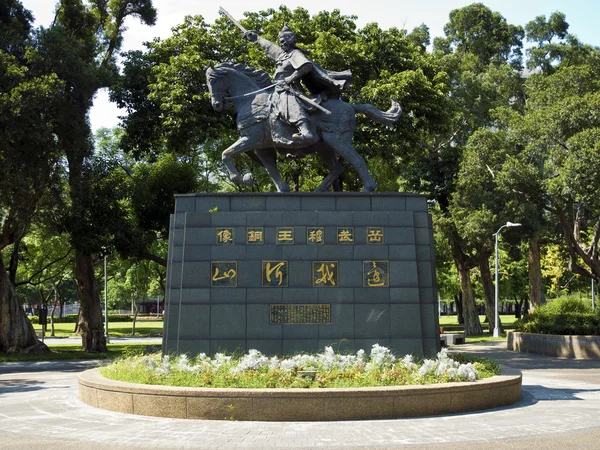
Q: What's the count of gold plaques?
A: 11